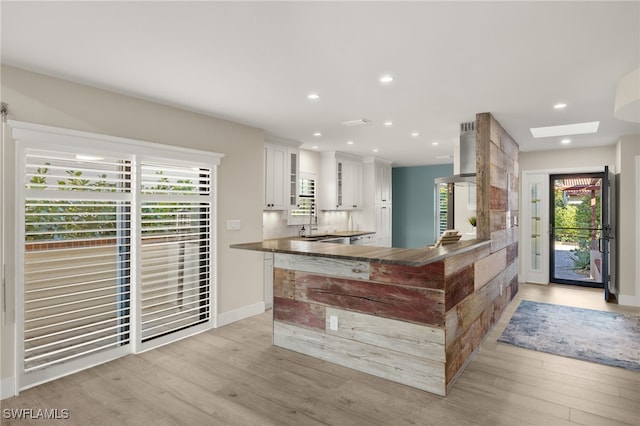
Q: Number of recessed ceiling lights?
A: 11